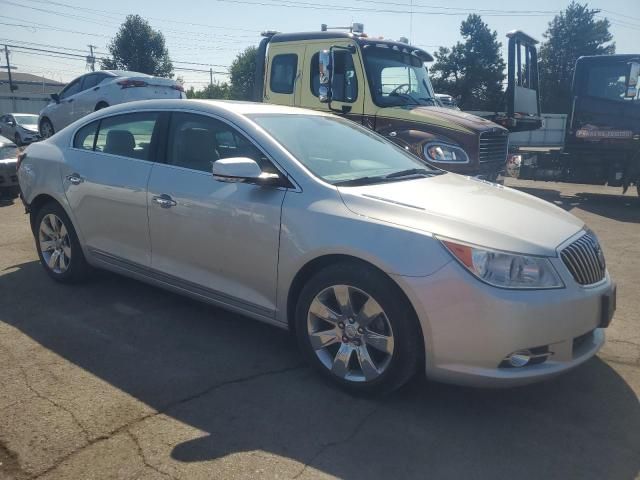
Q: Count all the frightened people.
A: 0